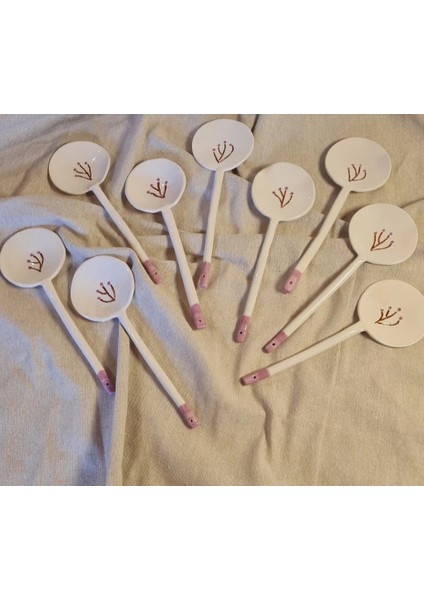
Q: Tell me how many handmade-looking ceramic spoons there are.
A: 9